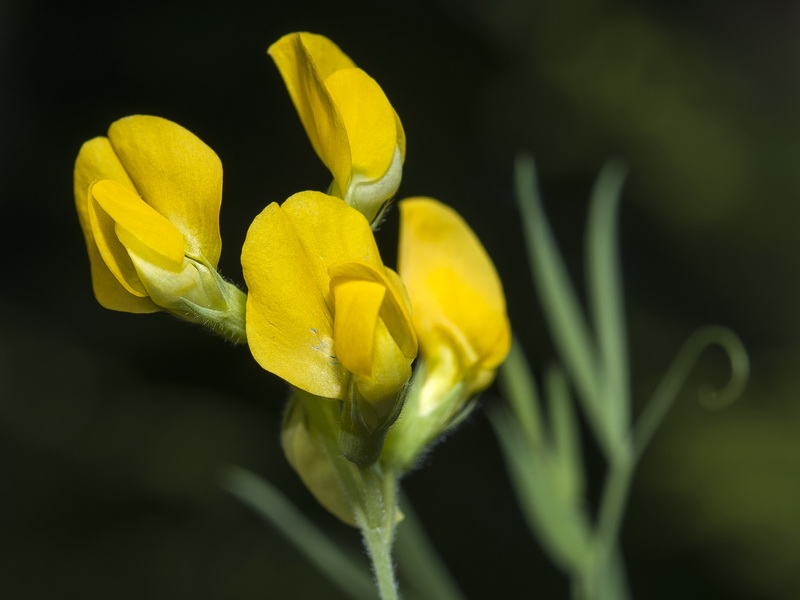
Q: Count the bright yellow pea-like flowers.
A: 4